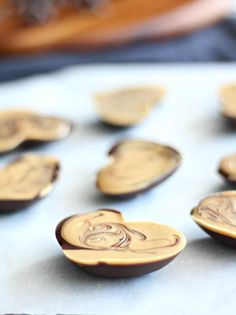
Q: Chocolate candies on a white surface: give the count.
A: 8